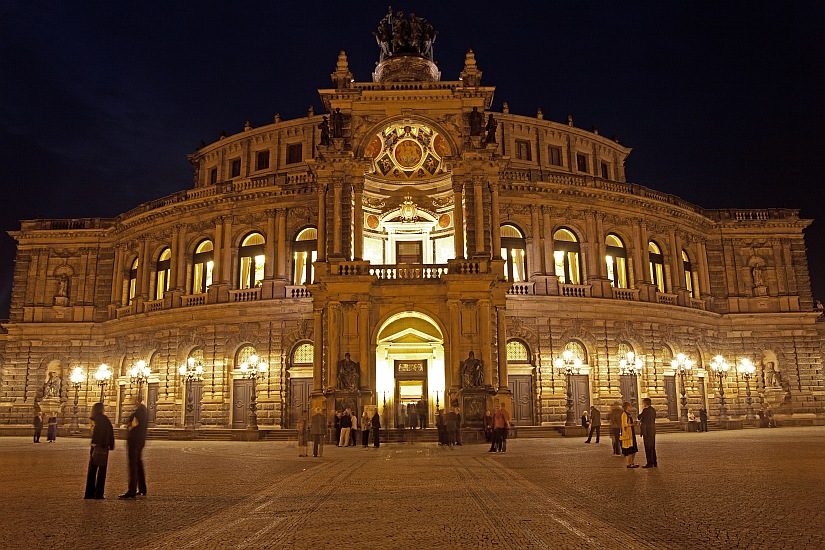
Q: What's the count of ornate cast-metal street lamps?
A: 10